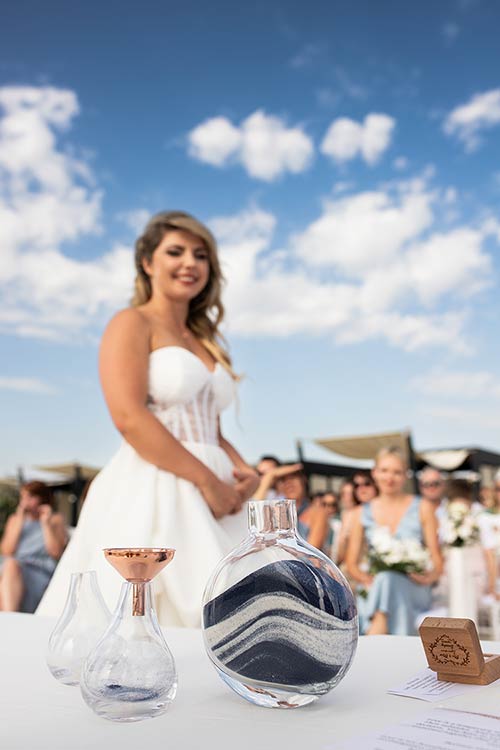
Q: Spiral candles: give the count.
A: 0